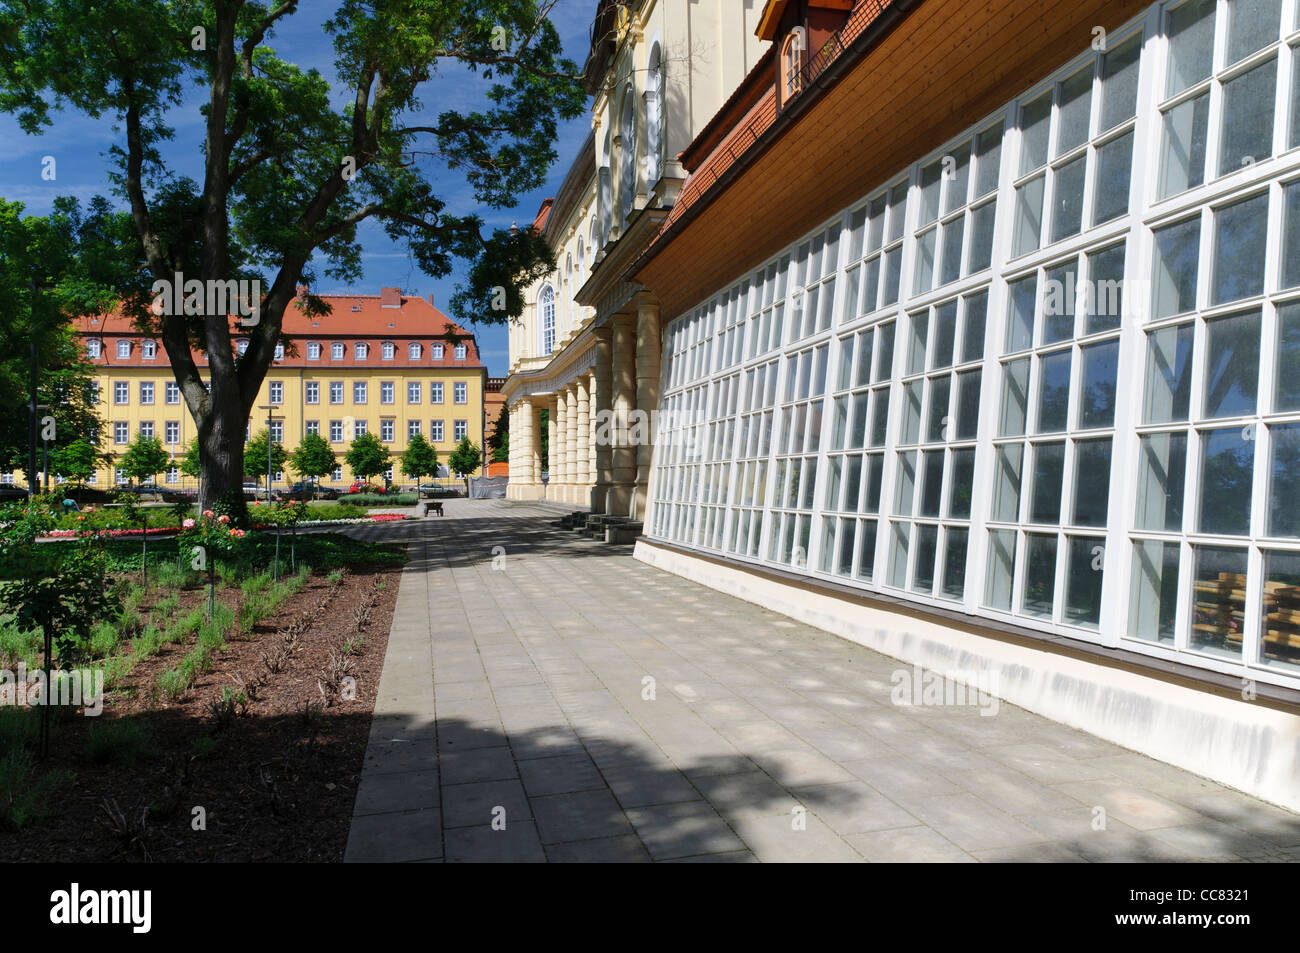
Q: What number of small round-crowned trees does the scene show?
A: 8